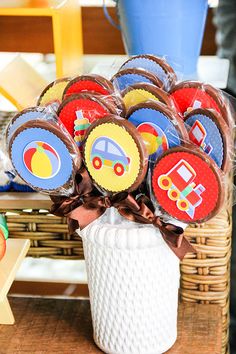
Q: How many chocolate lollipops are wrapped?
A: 13